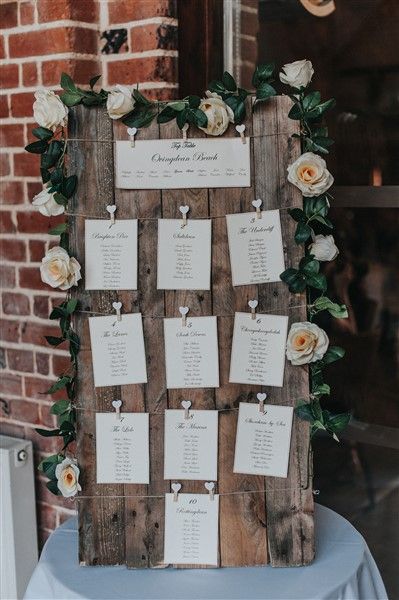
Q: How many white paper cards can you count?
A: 11